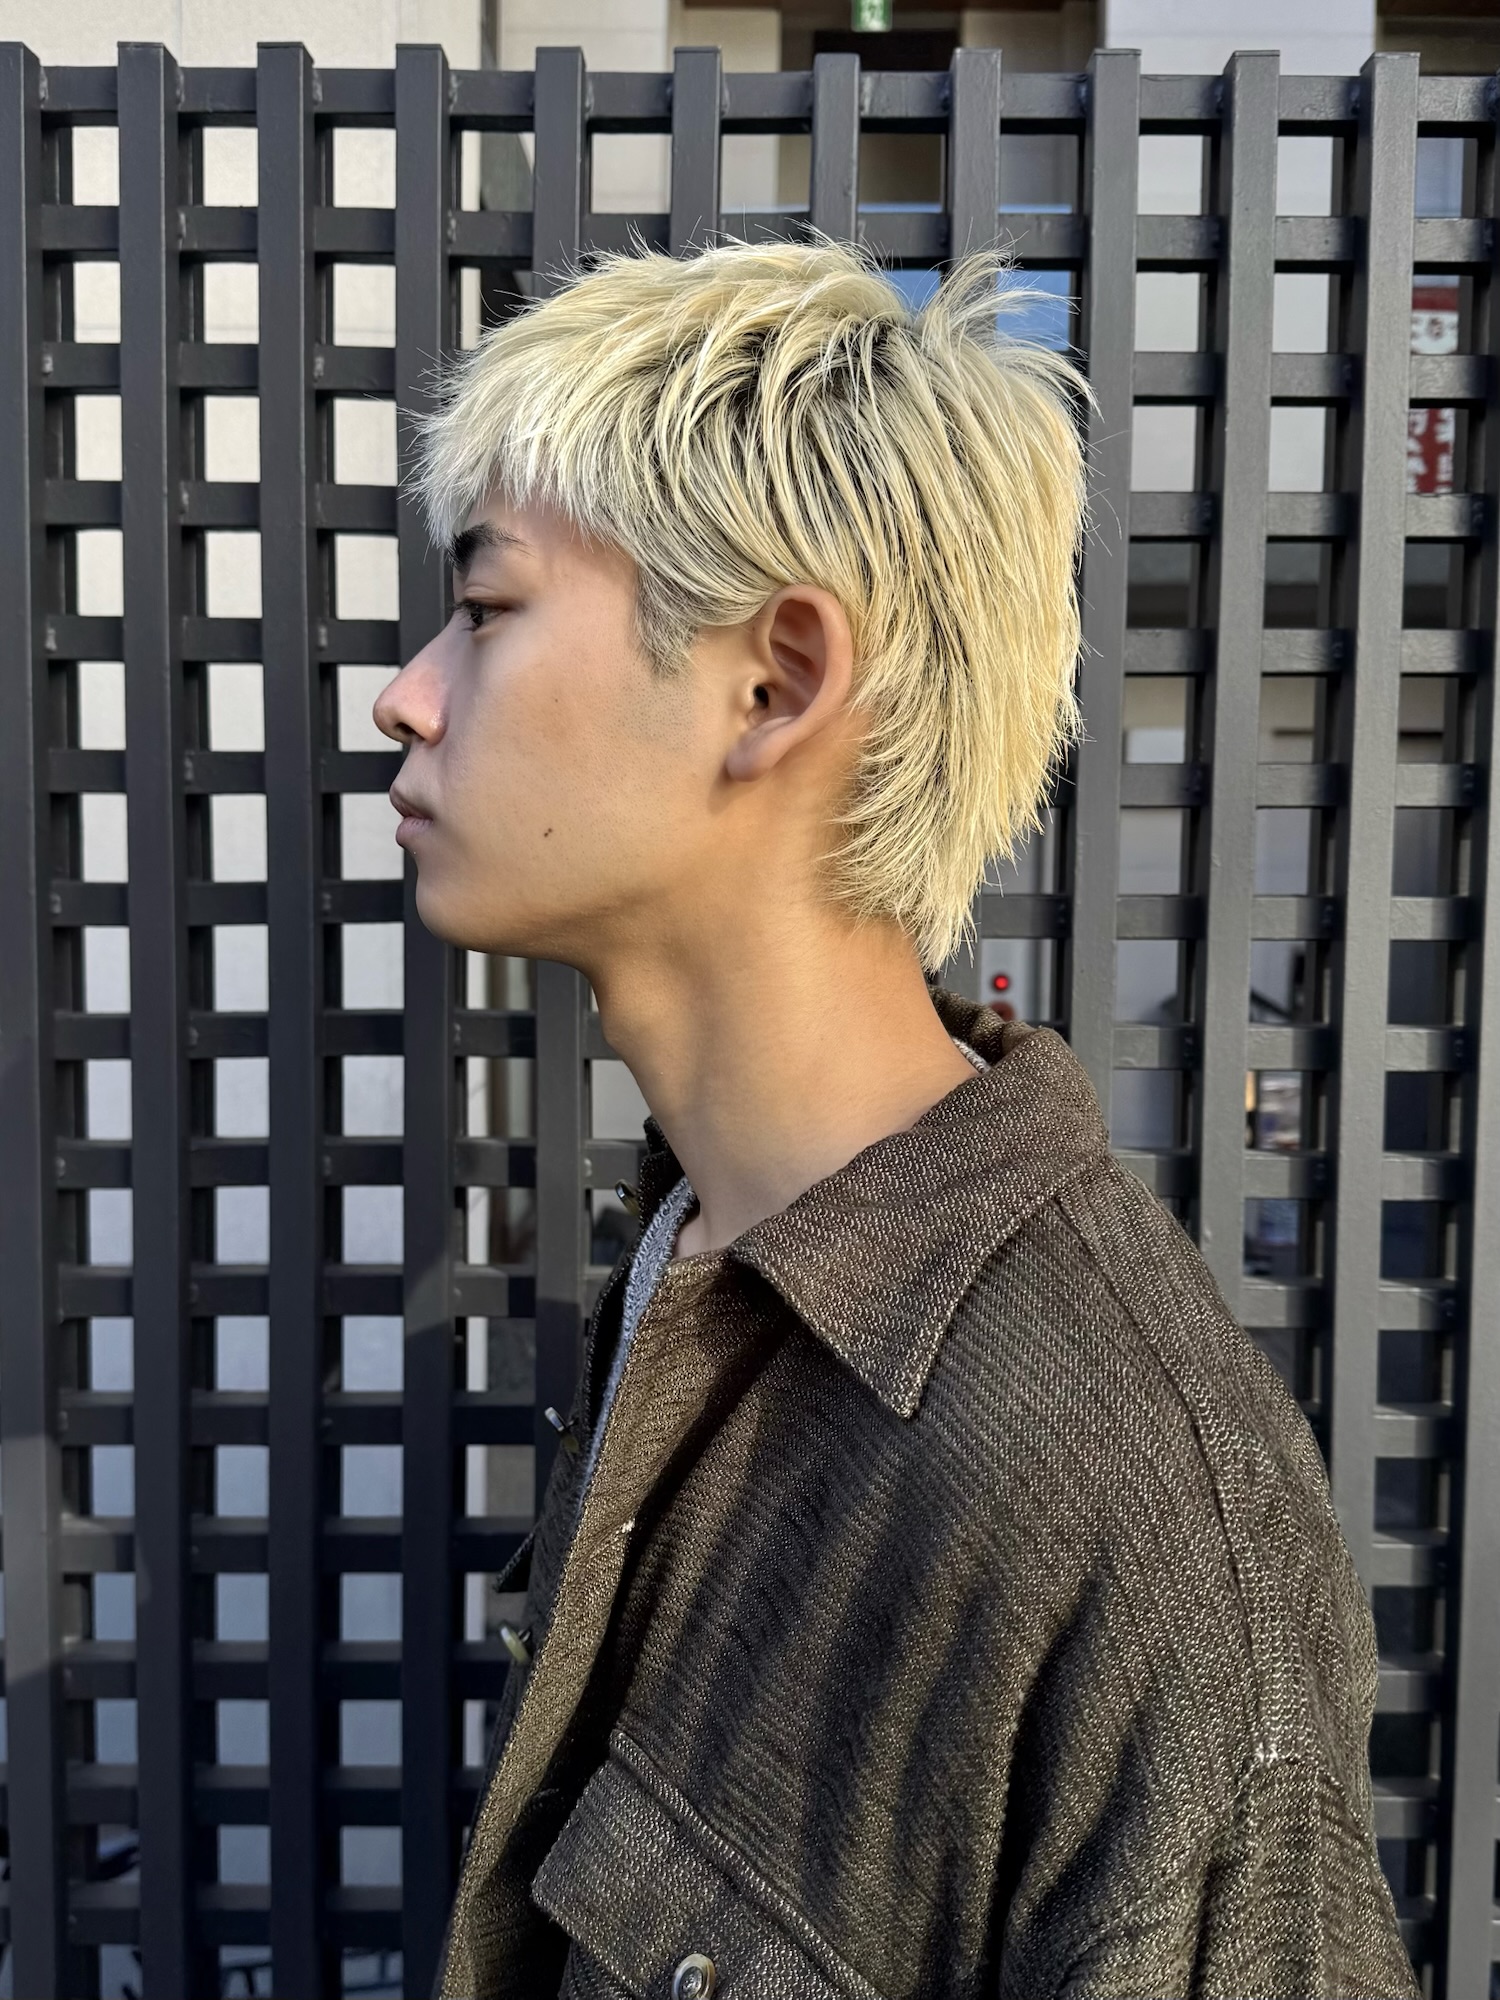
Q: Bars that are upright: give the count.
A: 12